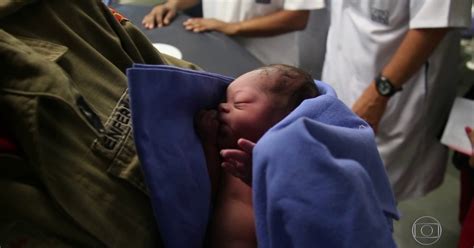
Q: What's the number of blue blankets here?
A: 1